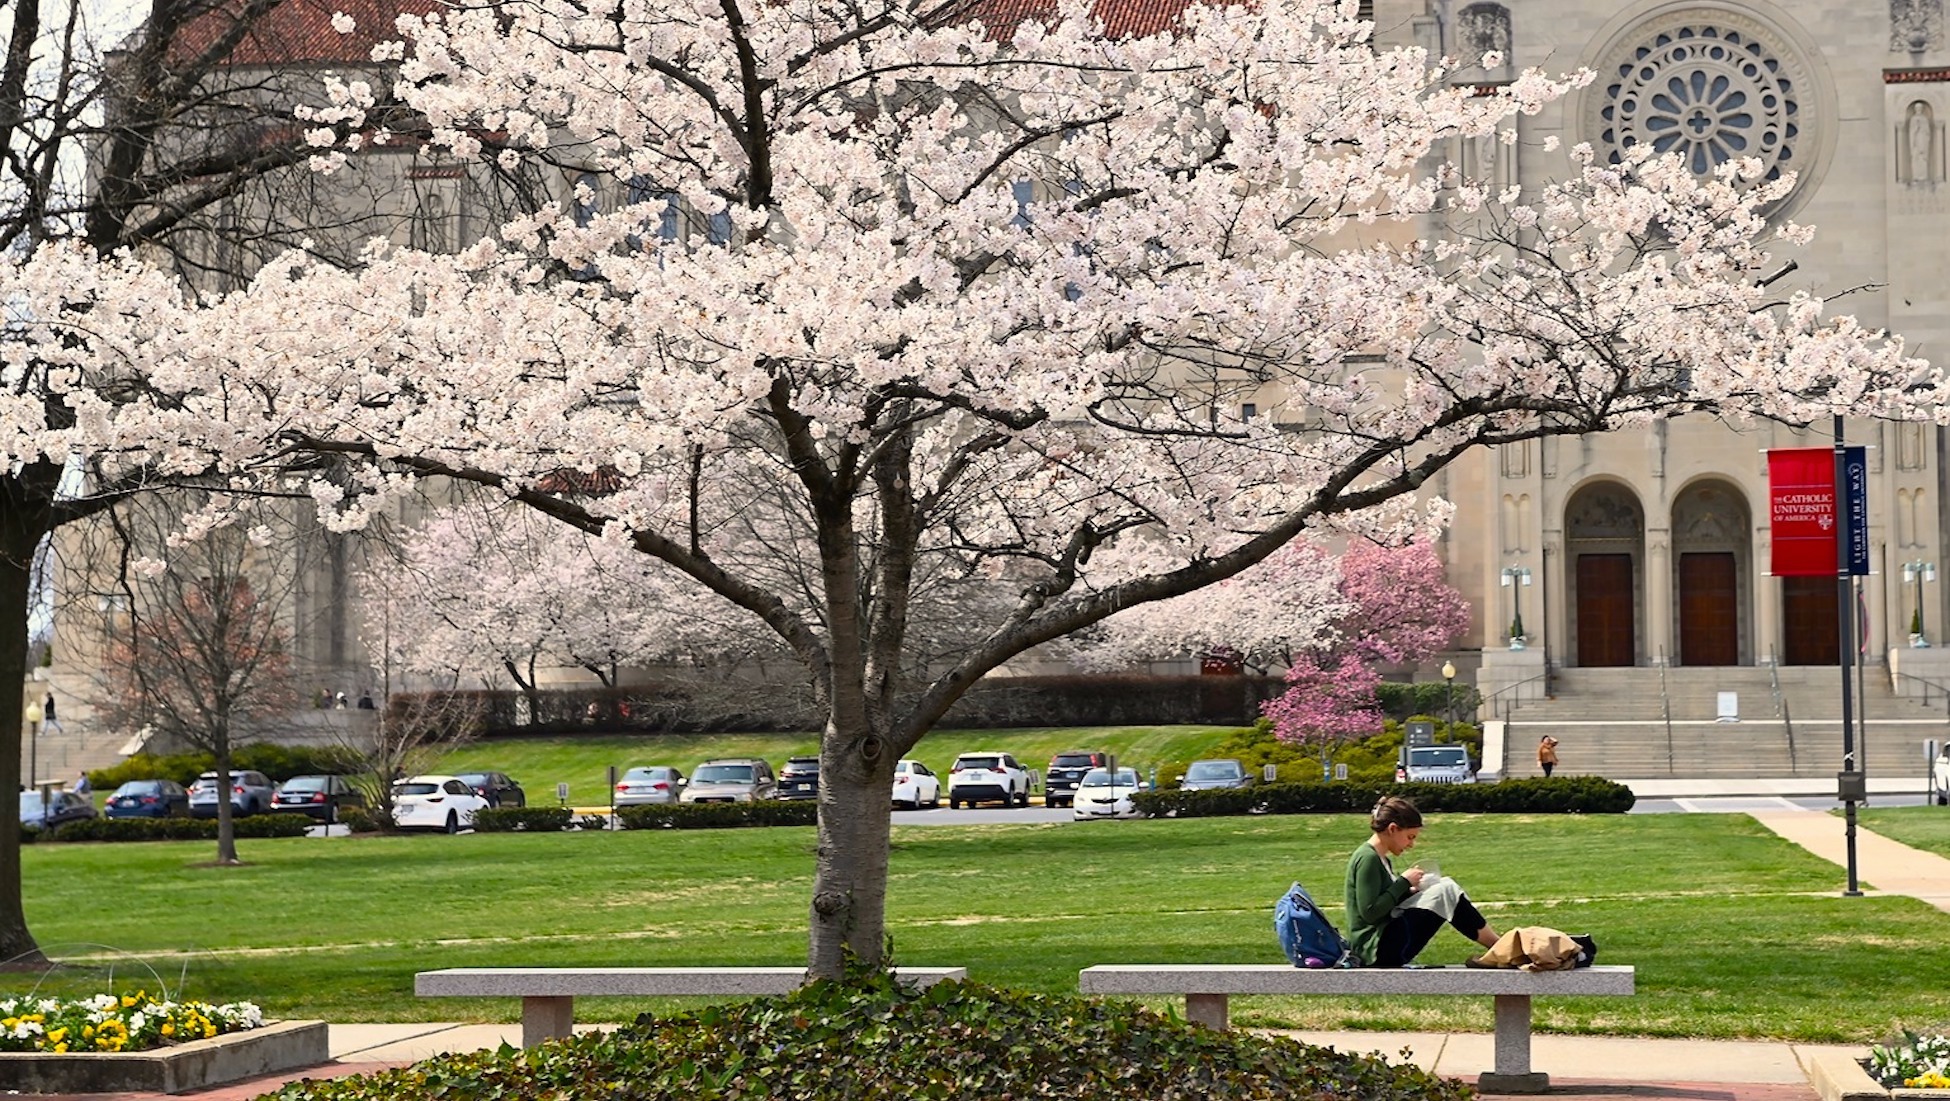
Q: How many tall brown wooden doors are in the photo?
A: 3